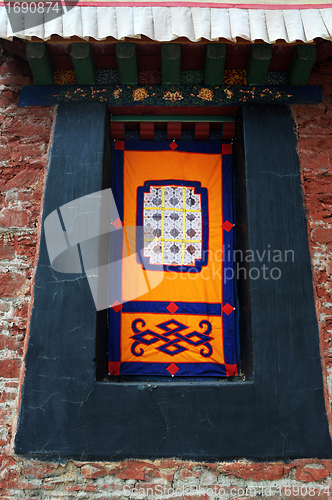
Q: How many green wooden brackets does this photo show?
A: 7